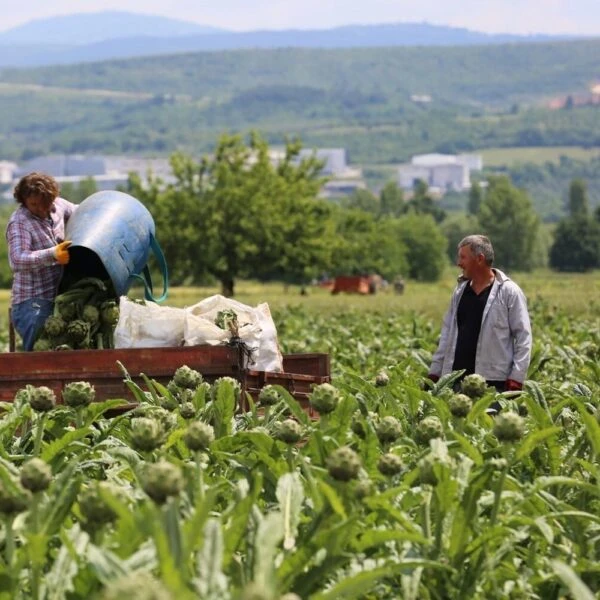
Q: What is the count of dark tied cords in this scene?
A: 1